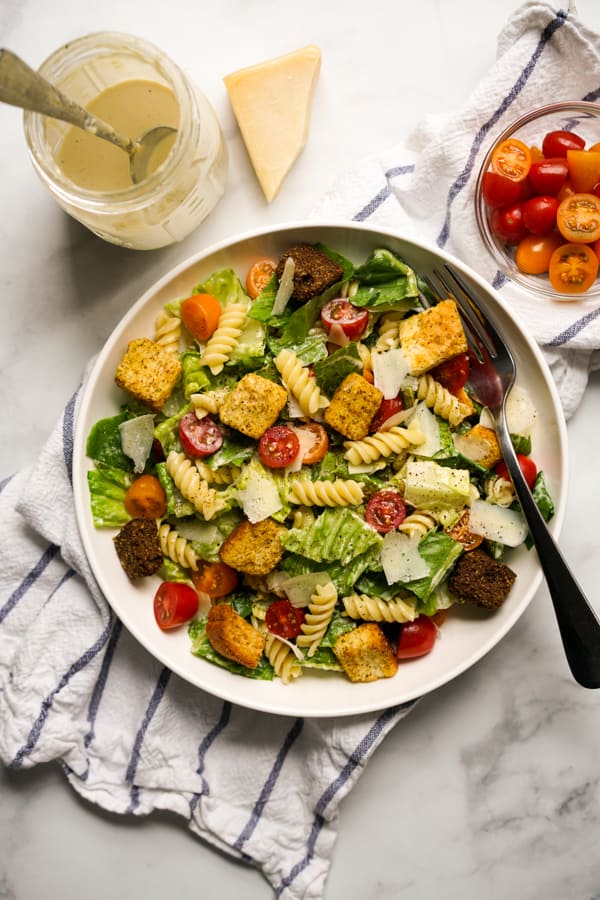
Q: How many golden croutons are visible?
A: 8